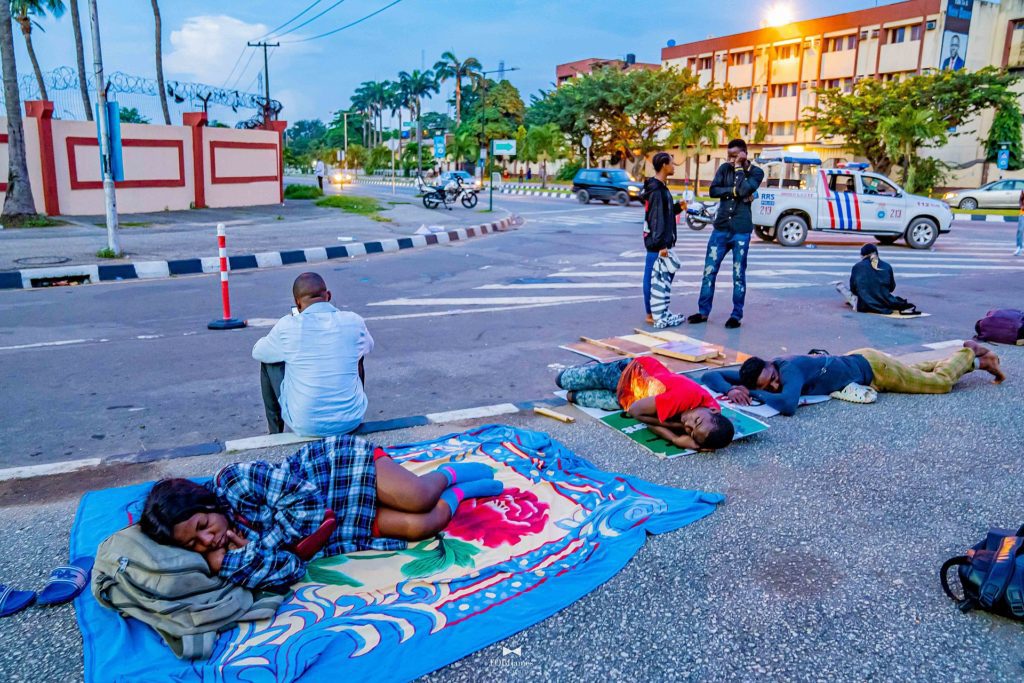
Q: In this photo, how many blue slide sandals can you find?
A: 2